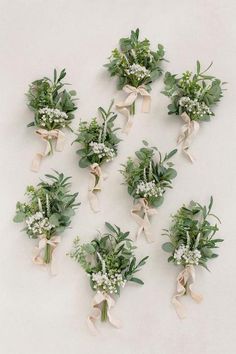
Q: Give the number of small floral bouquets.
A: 8